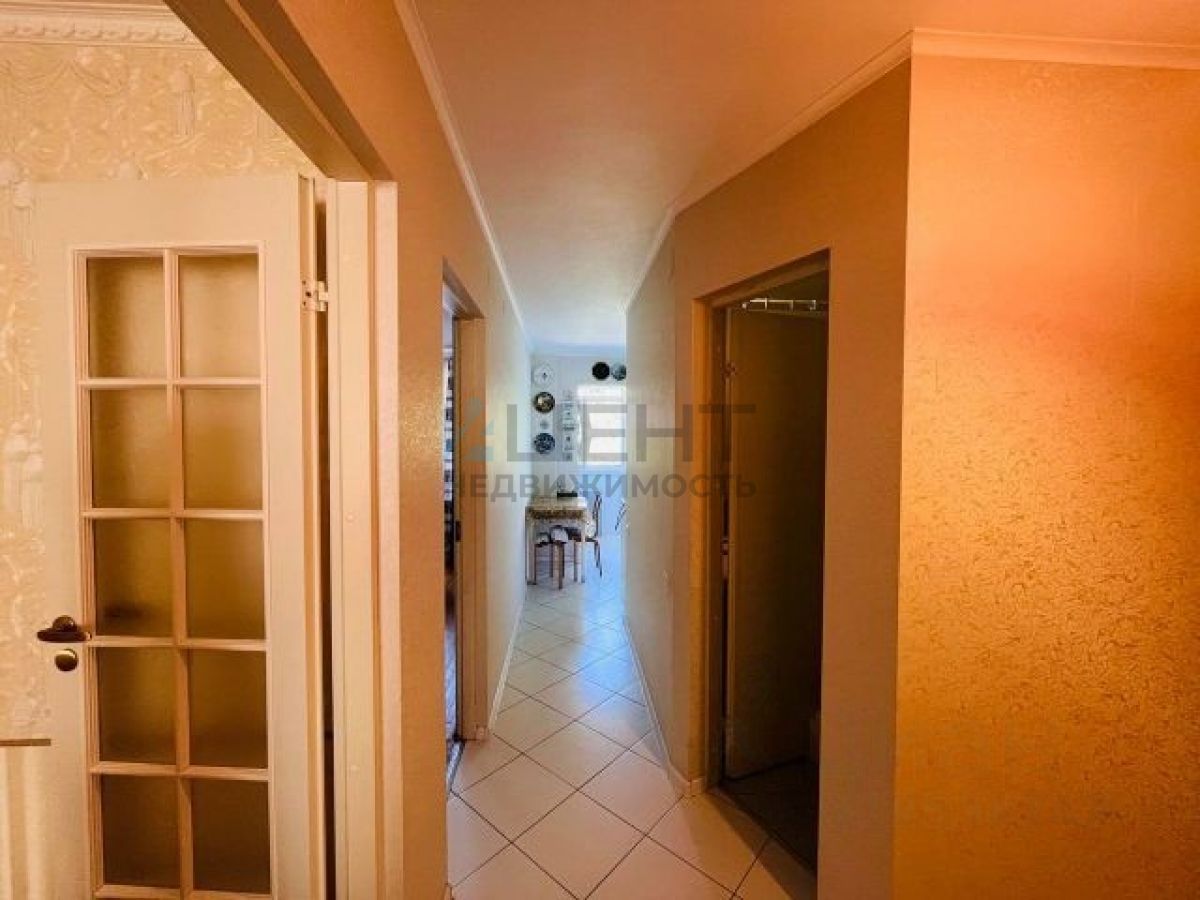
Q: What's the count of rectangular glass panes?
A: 10